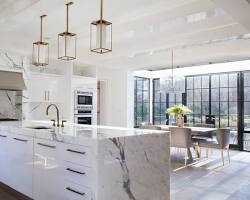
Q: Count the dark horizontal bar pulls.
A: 6